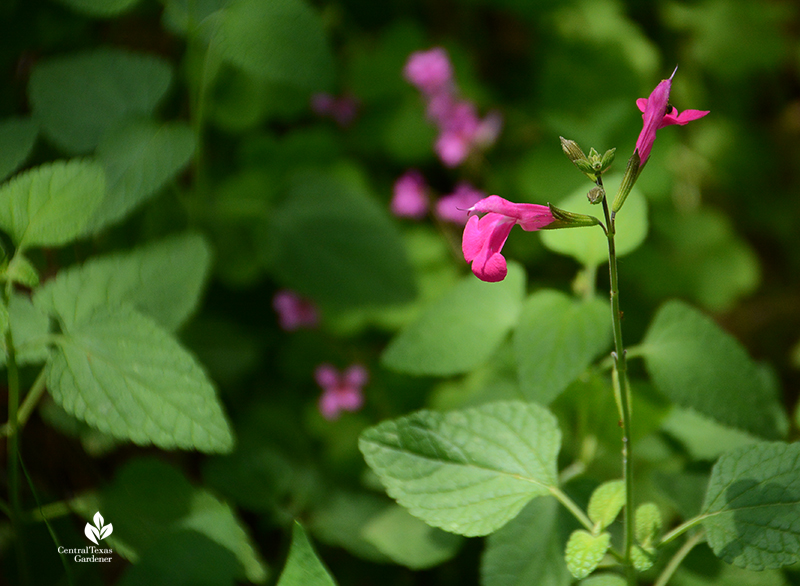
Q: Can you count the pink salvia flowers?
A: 2